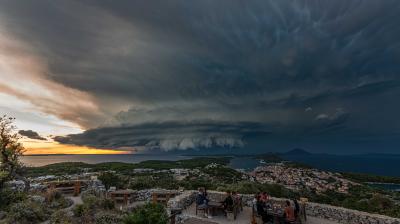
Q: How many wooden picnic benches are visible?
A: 3